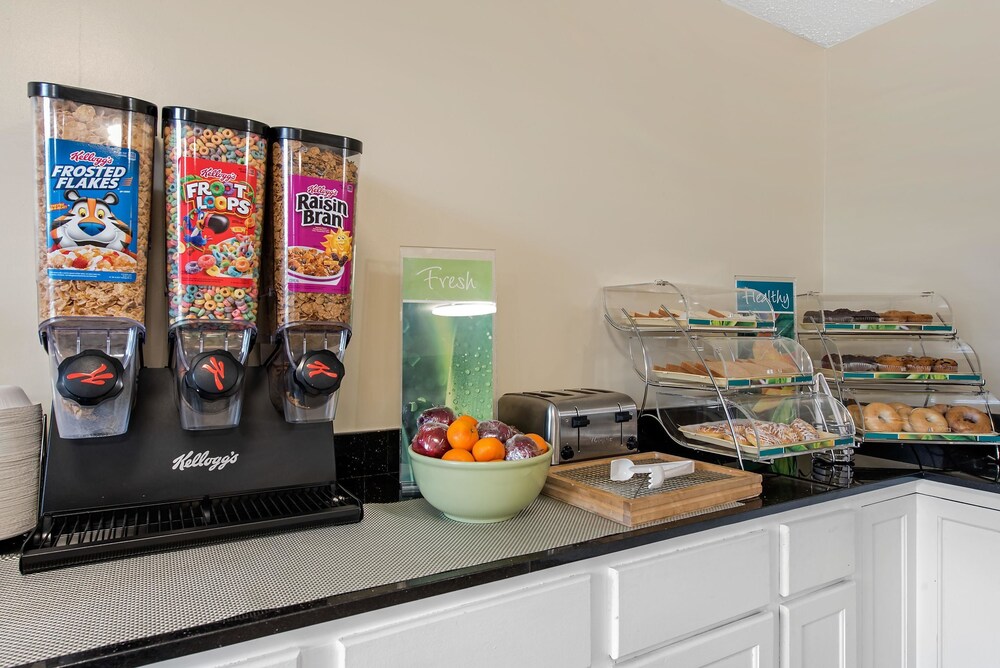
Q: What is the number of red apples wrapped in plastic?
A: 4